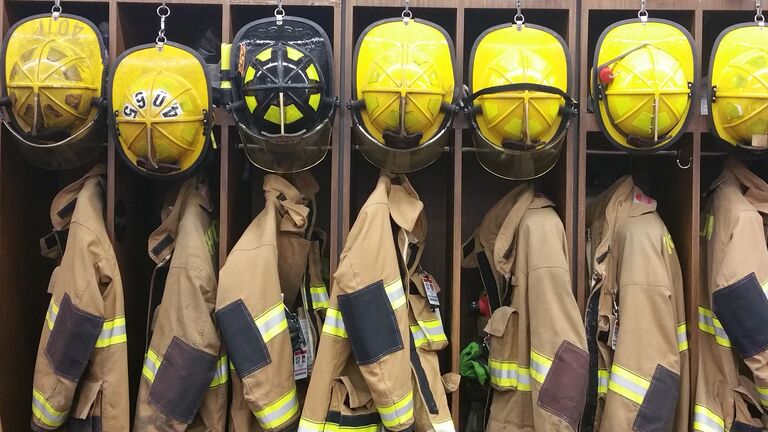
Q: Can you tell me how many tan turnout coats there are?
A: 7